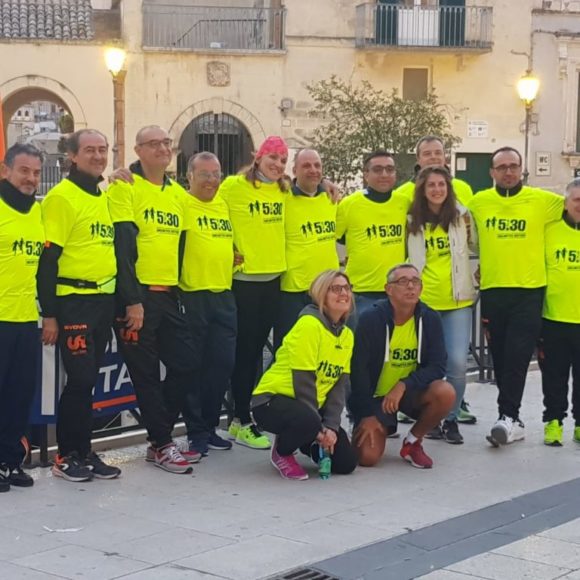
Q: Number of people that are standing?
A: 11